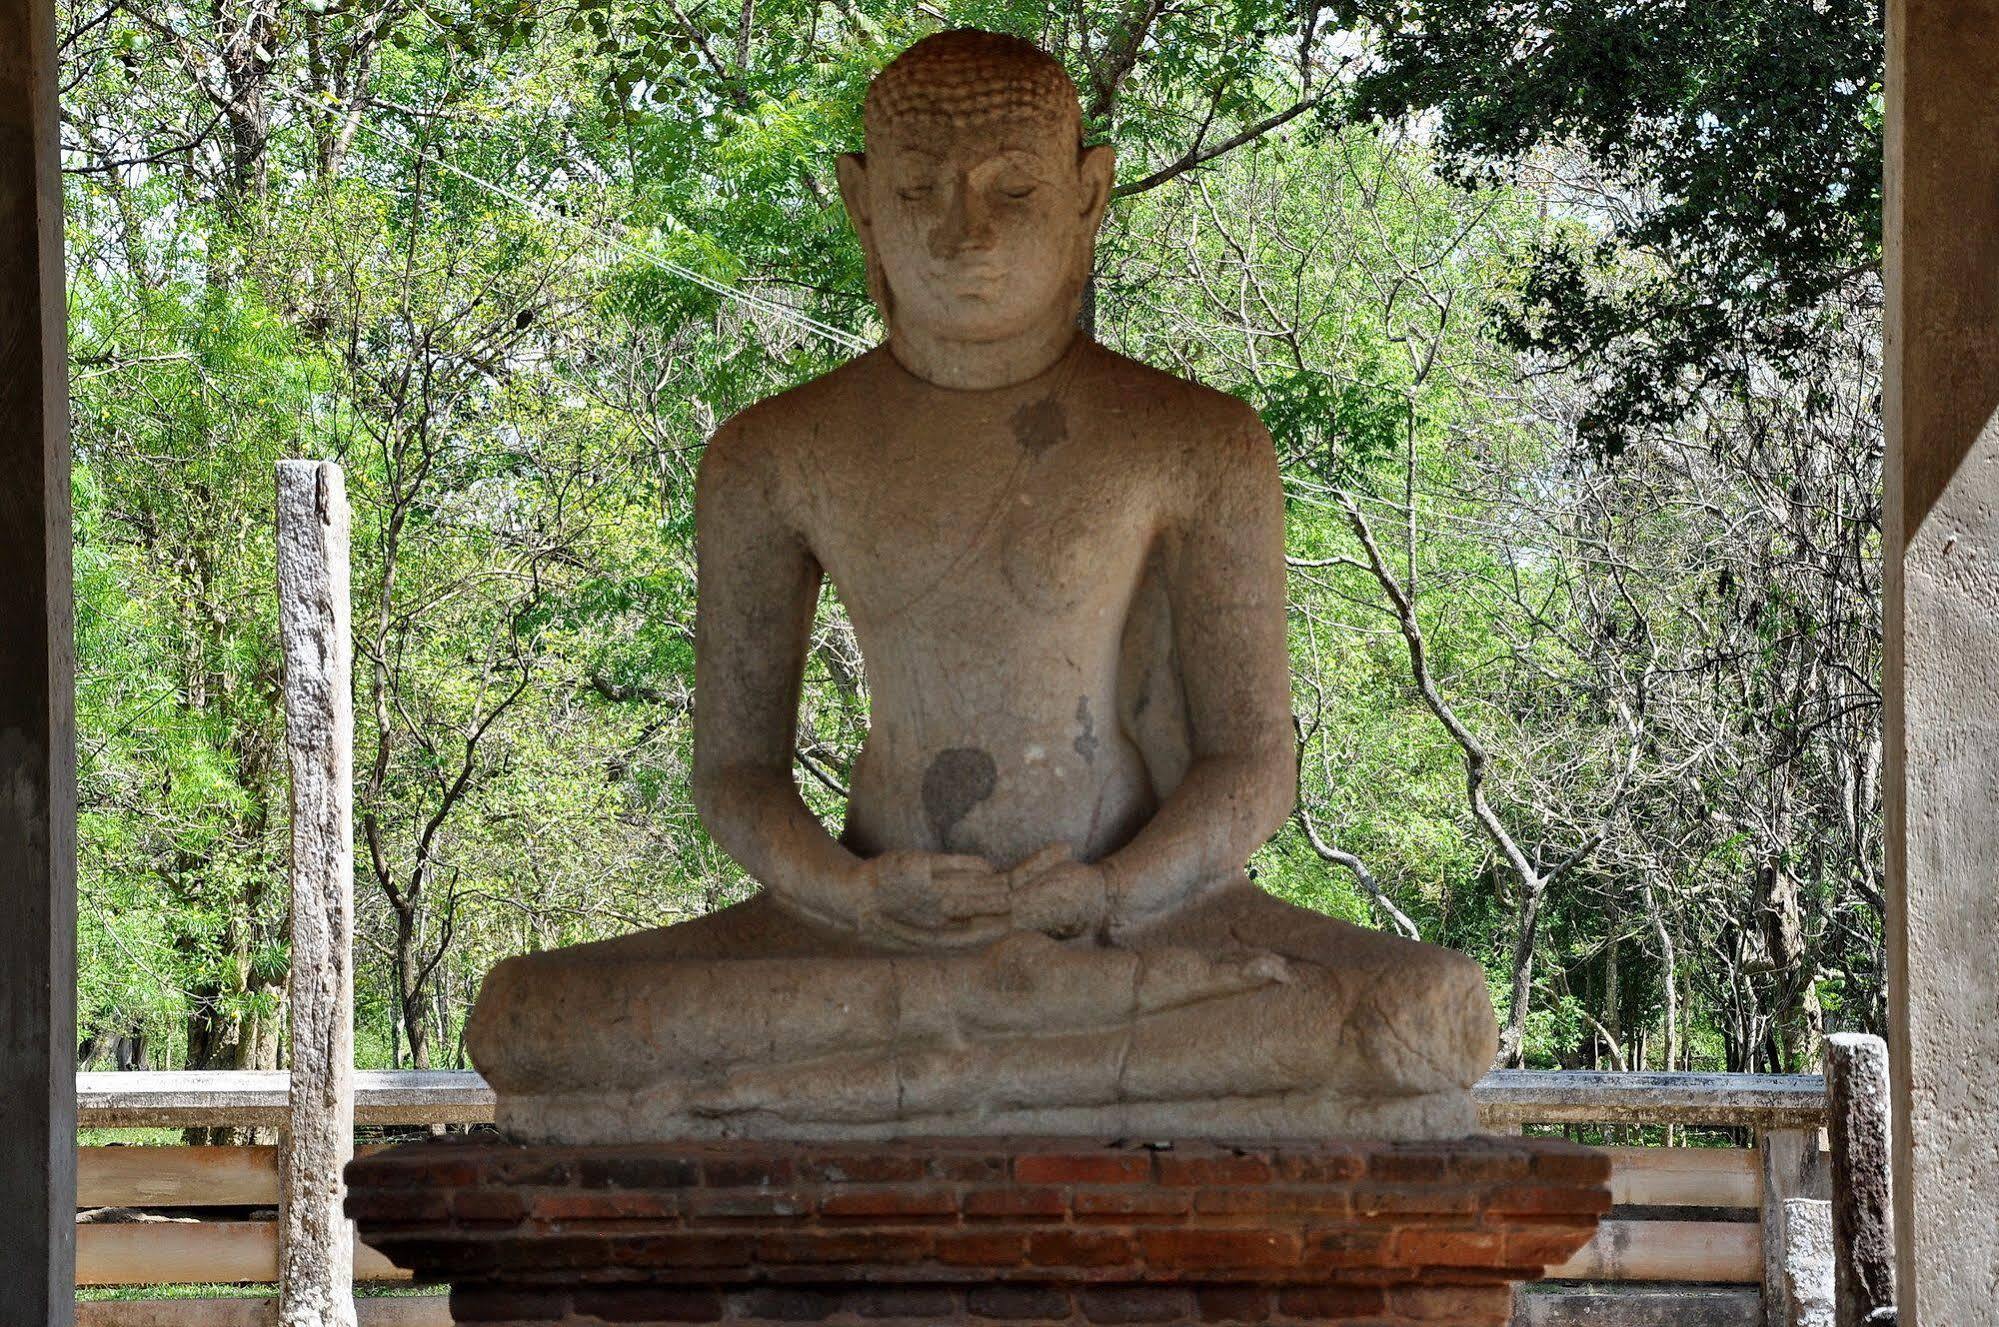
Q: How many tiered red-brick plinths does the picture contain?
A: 1